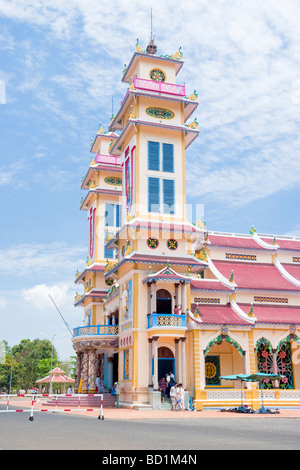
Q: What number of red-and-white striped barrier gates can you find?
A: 1